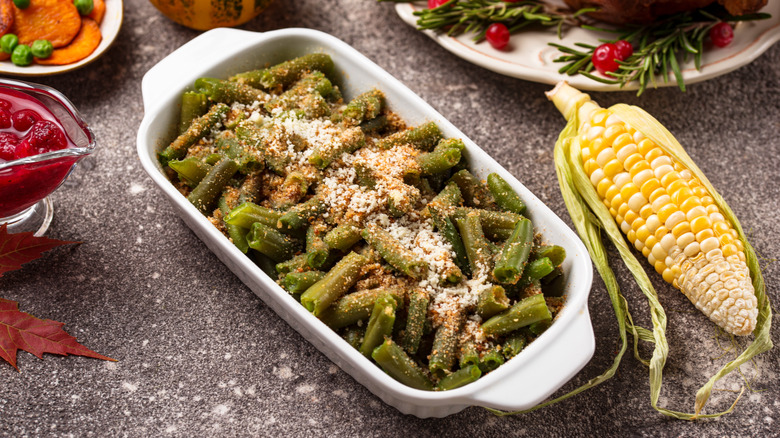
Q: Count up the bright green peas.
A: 5